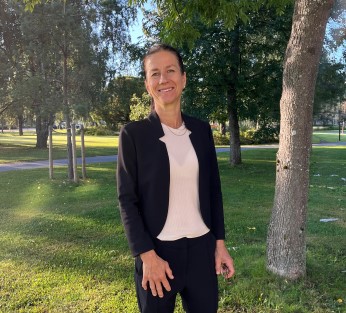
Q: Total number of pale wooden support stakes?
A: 3